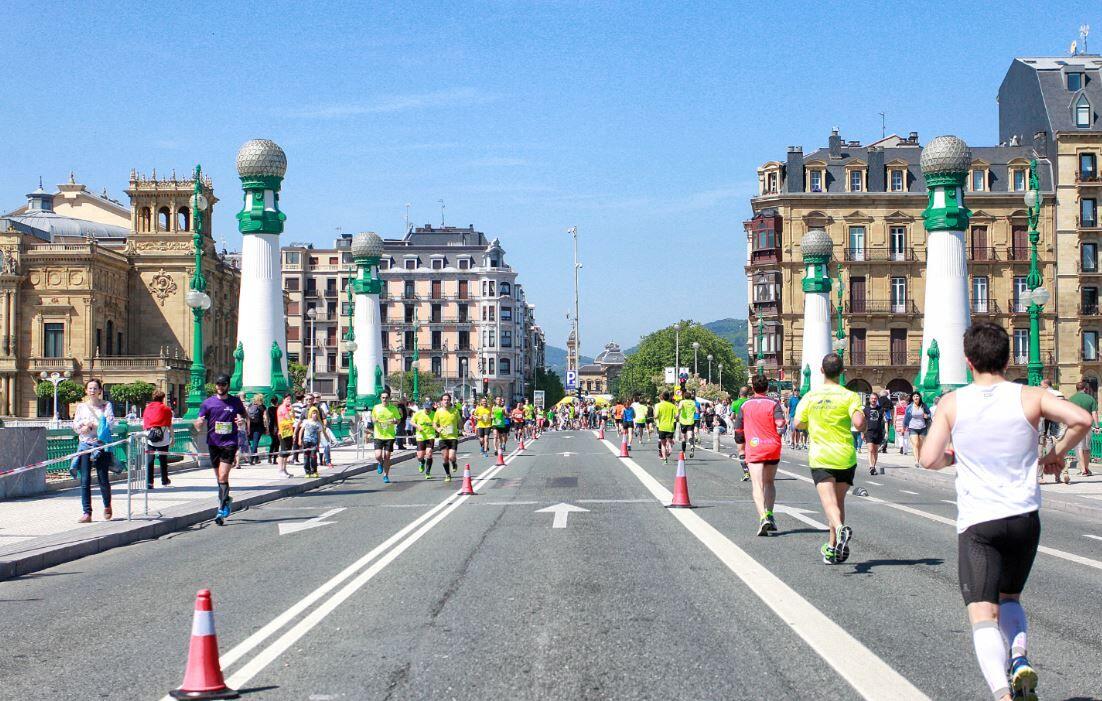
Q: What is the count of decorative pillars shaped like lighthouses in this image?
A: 4